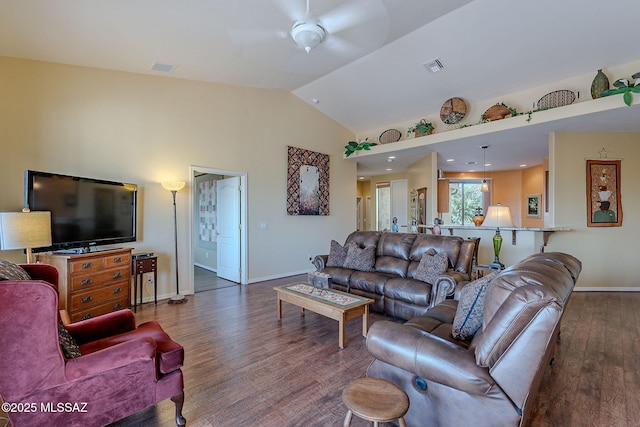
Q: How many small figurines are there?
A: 3